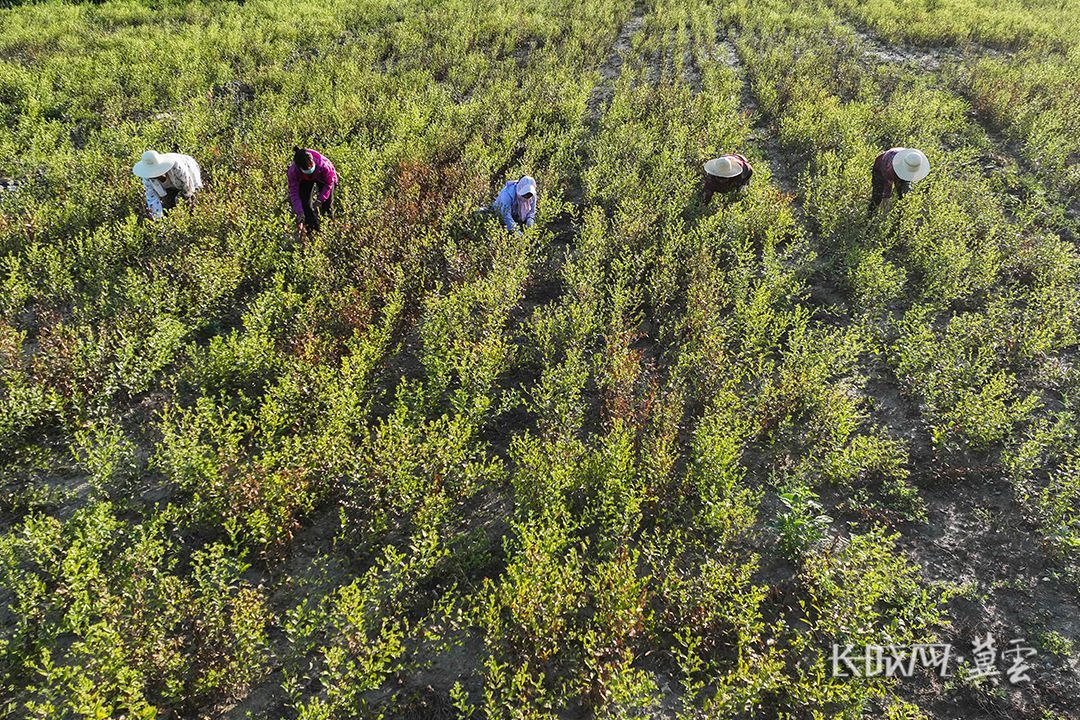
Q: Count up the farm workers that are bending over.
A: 5